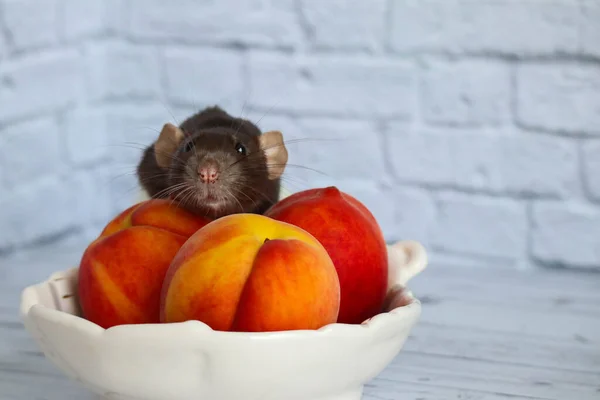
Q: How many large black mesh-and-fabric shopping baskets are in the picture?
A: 0